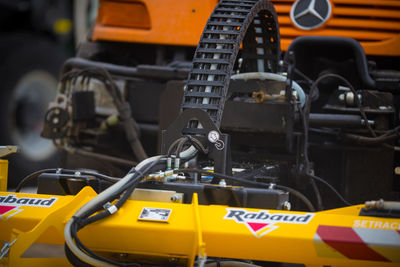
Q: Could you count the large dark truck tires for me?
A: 1